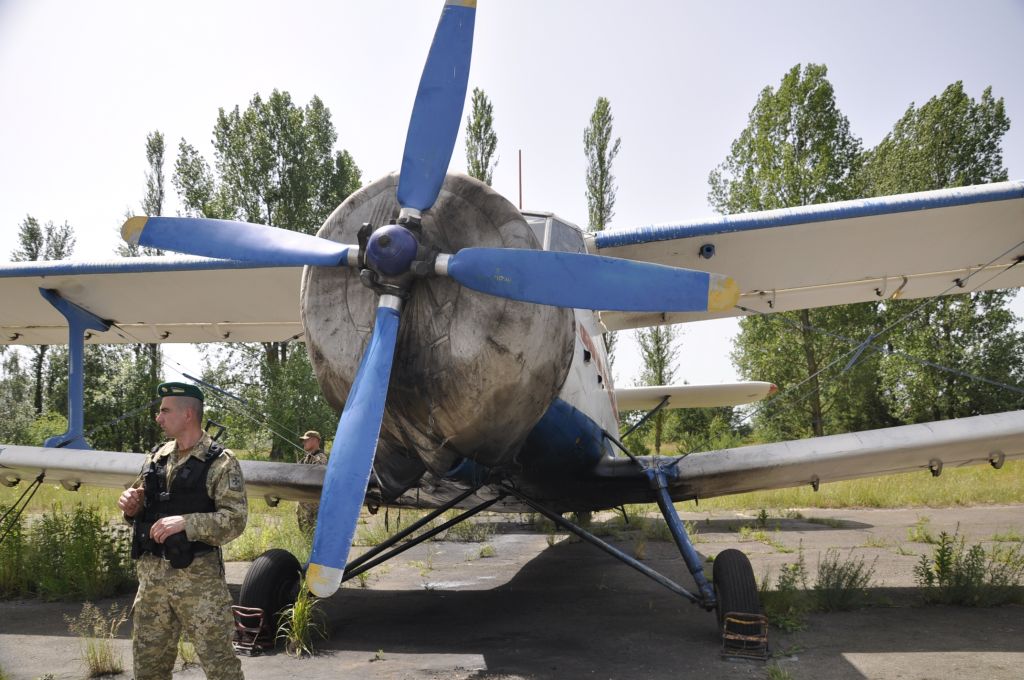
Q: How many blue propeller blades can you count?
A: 4